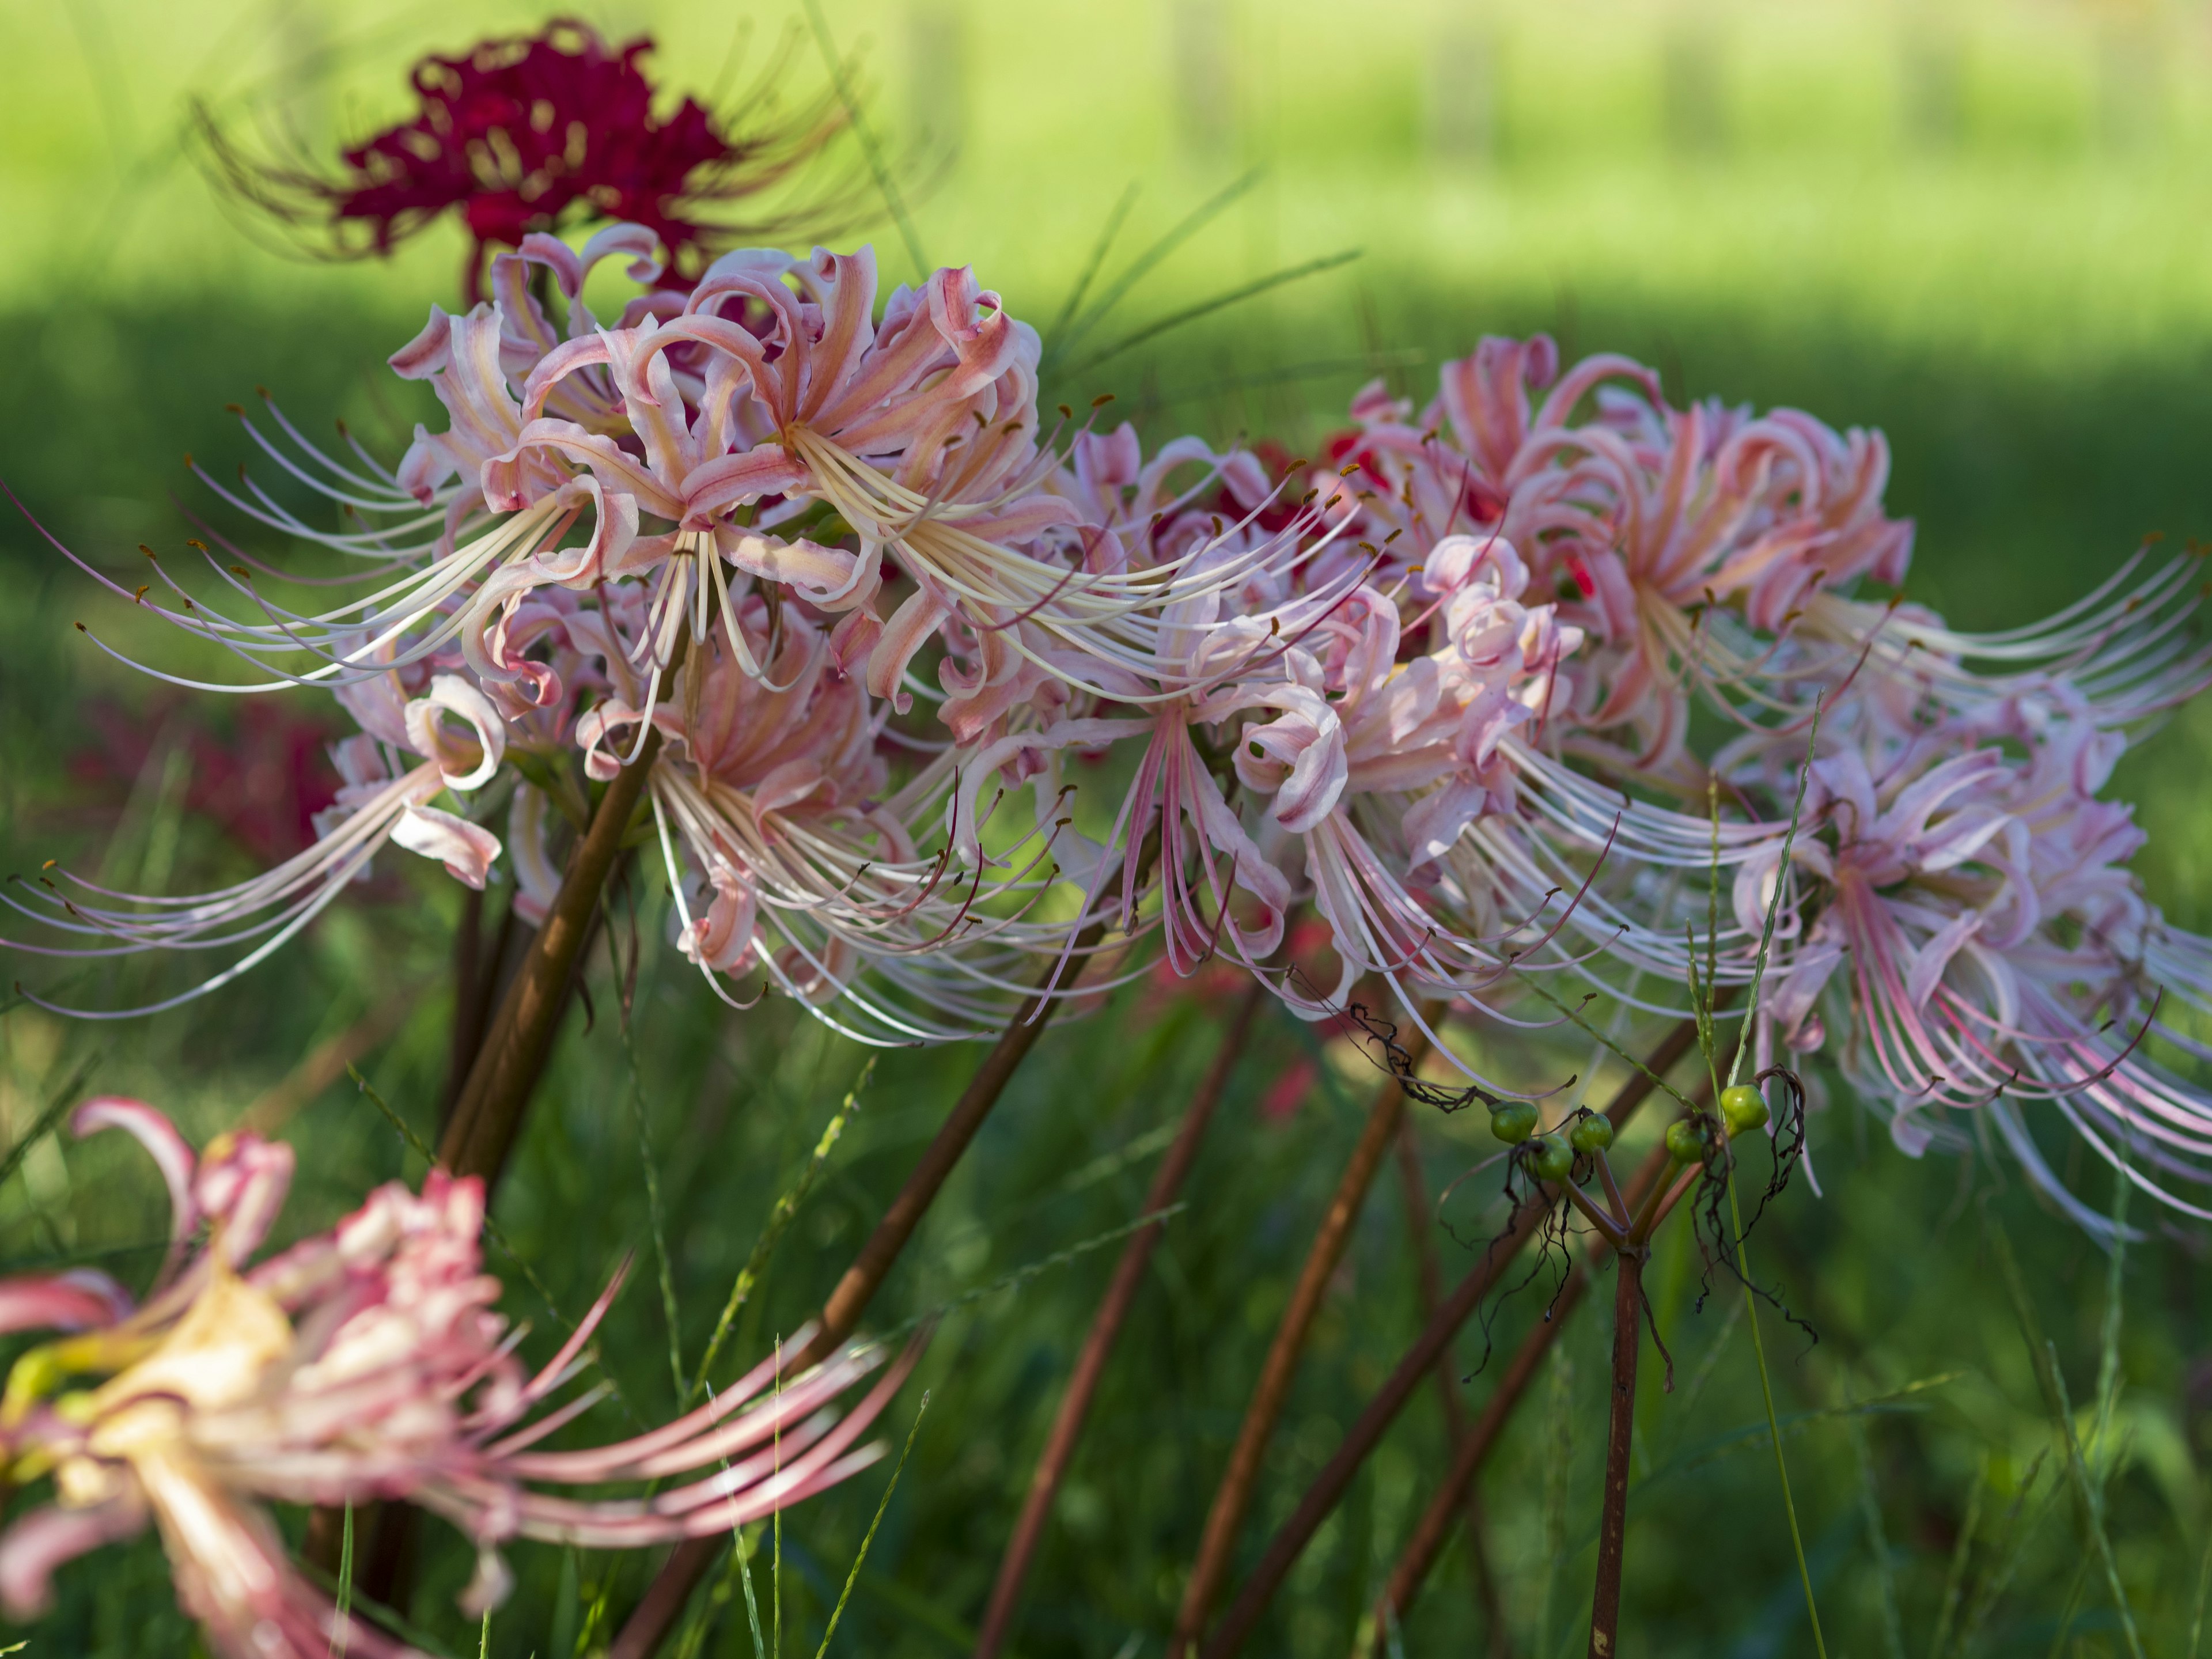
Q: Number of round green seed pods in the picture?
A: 5